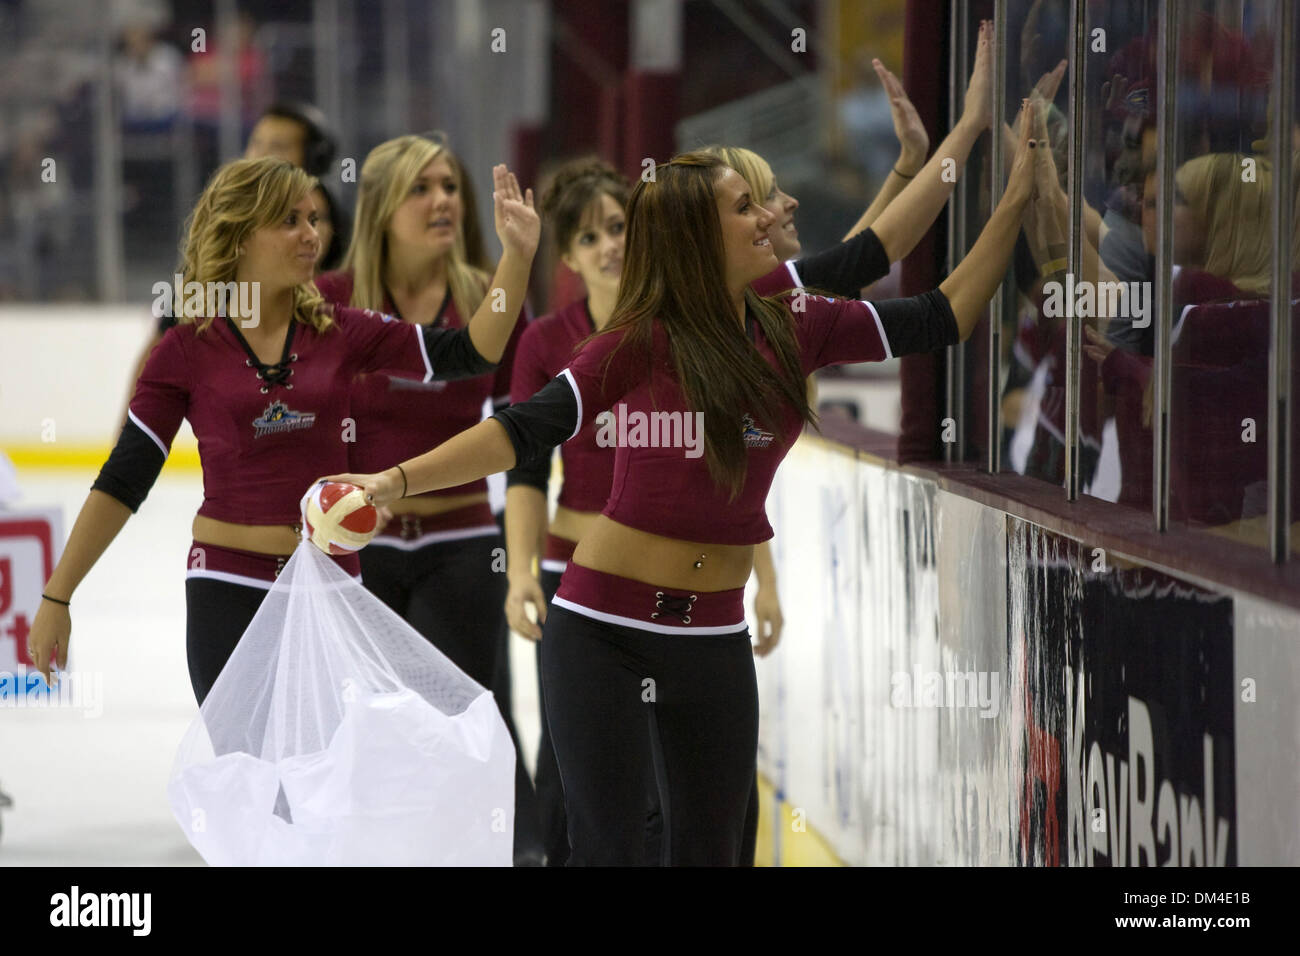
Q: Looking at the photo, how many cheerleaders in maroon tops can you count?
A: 5